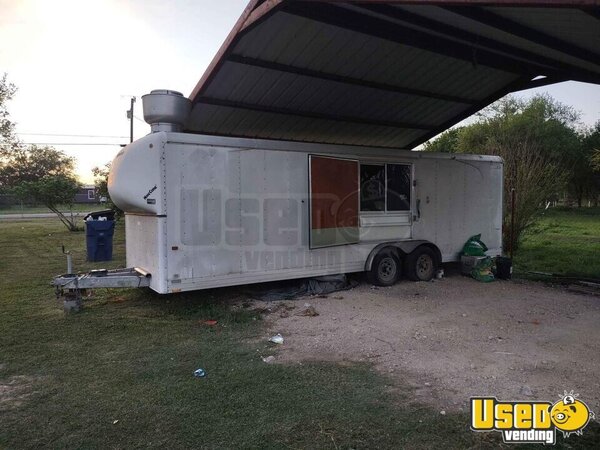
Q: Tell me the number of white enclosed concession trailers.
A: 1